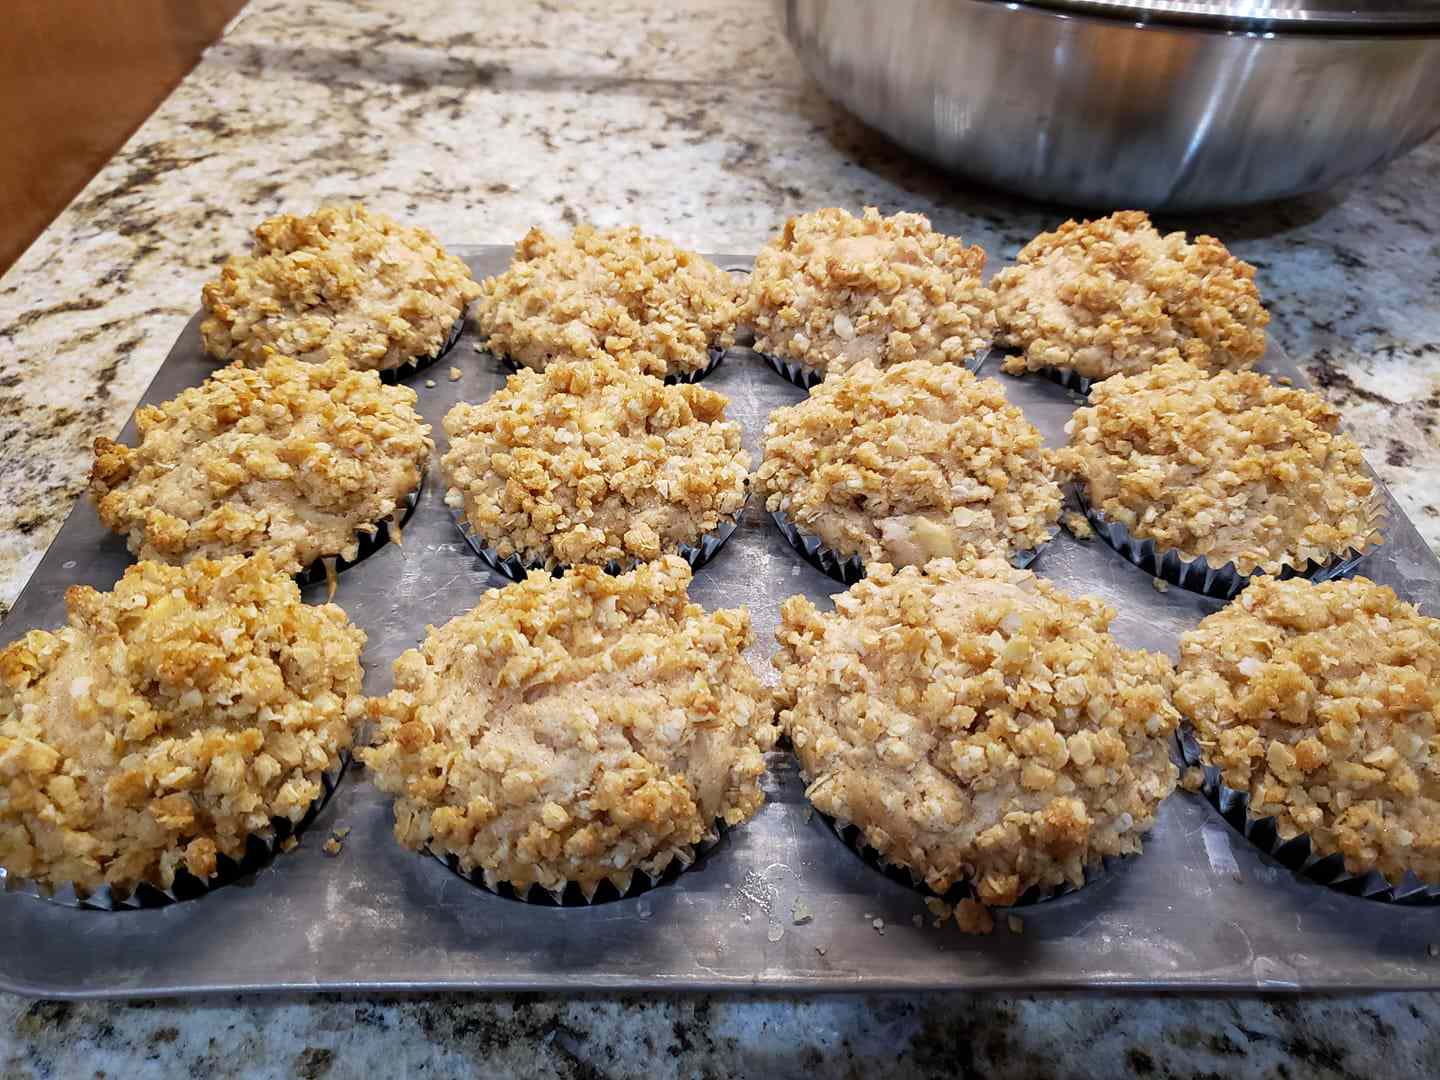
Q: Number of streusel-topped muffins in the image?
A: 12